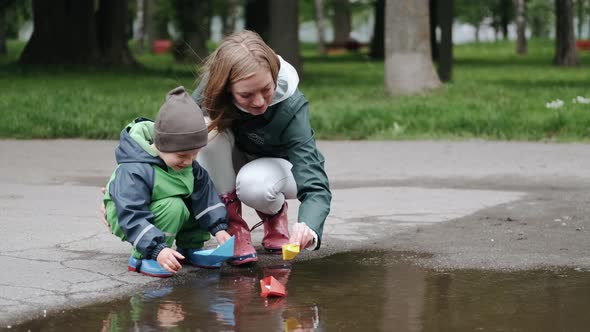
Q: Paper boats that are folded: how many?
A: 3